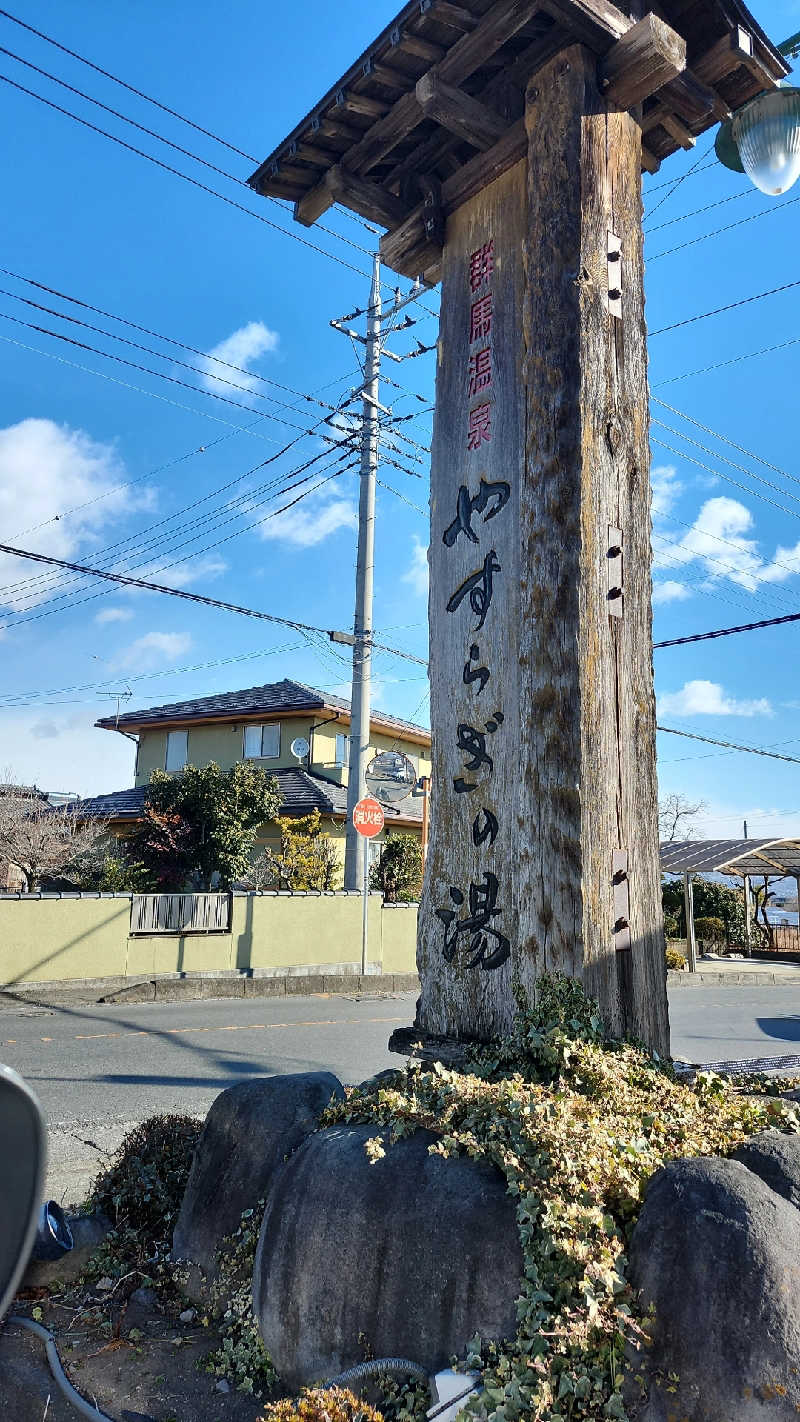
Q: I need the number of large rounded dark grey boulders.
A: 4